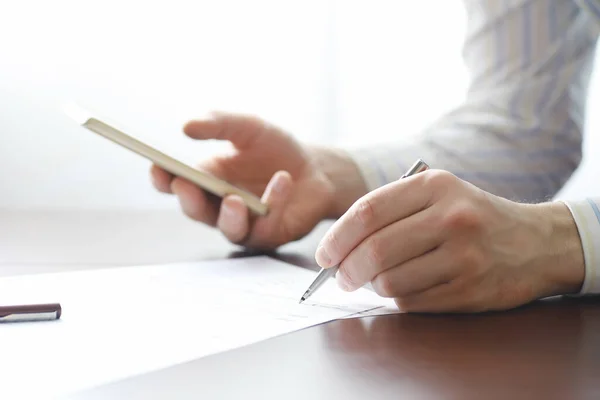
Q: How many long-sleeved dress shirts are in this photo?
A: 1